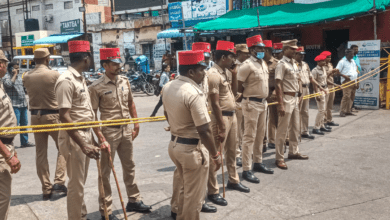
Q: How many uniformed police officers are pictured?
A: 15